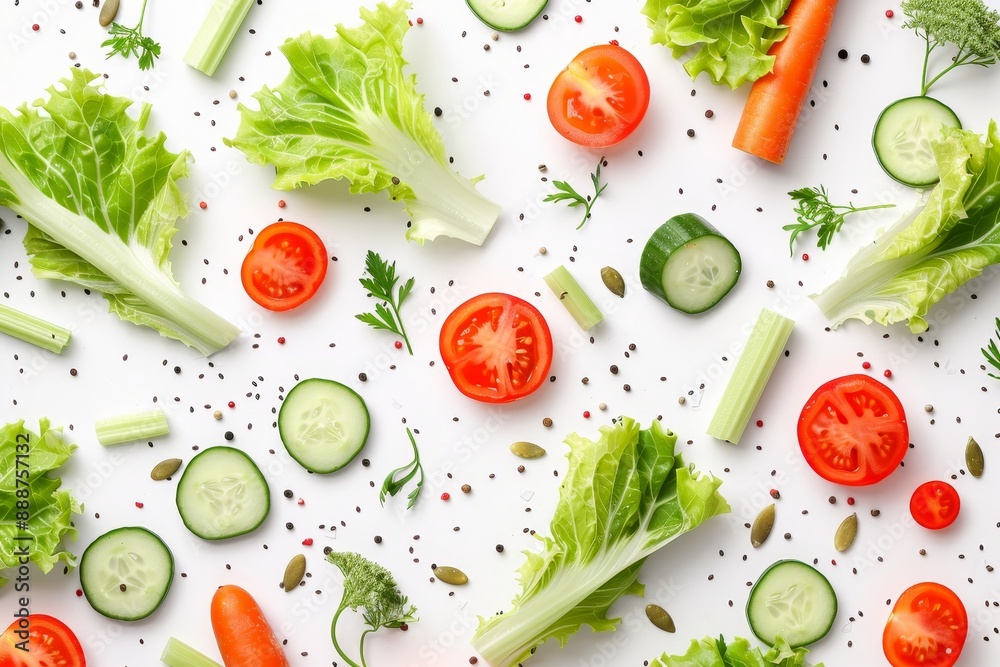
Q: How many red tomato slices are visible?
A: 7